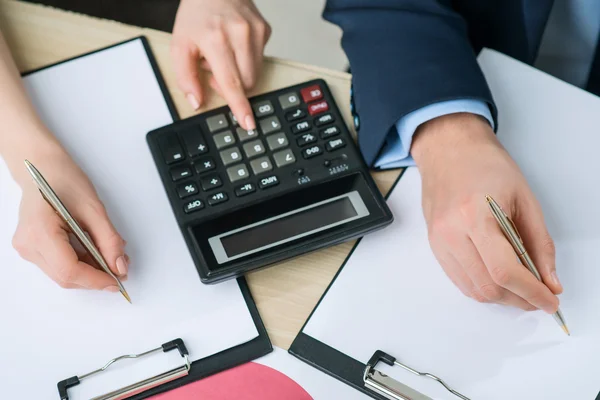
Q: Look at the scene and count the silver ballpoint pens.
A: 2